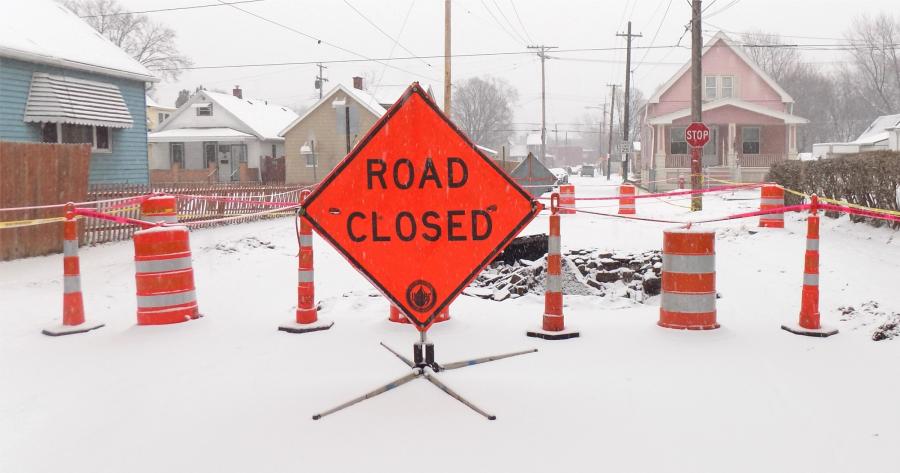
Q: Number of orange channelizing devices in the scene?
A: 11